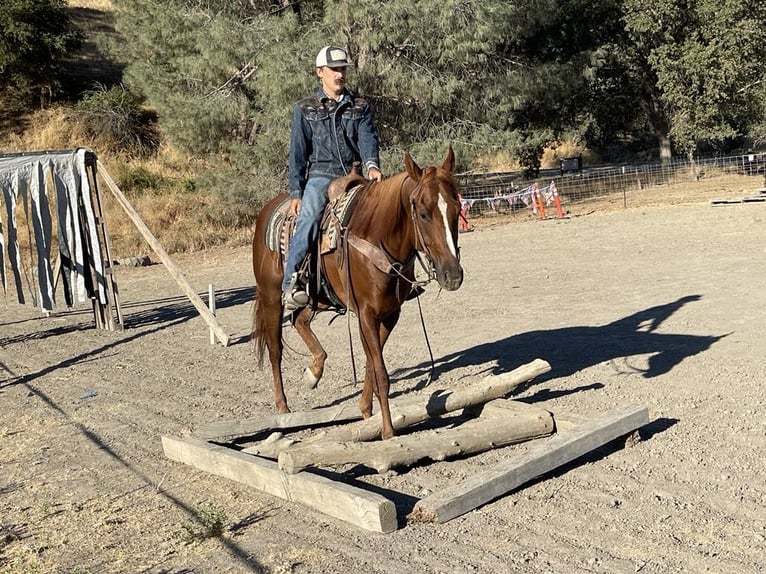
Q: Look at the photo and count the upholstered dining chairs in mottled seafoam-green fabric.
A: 0